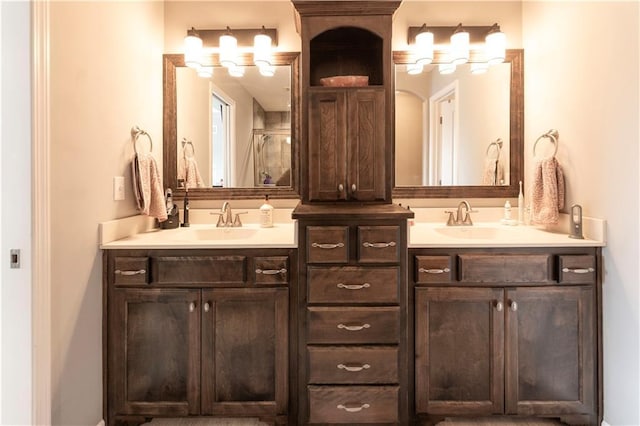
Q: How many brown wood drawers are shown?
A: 10